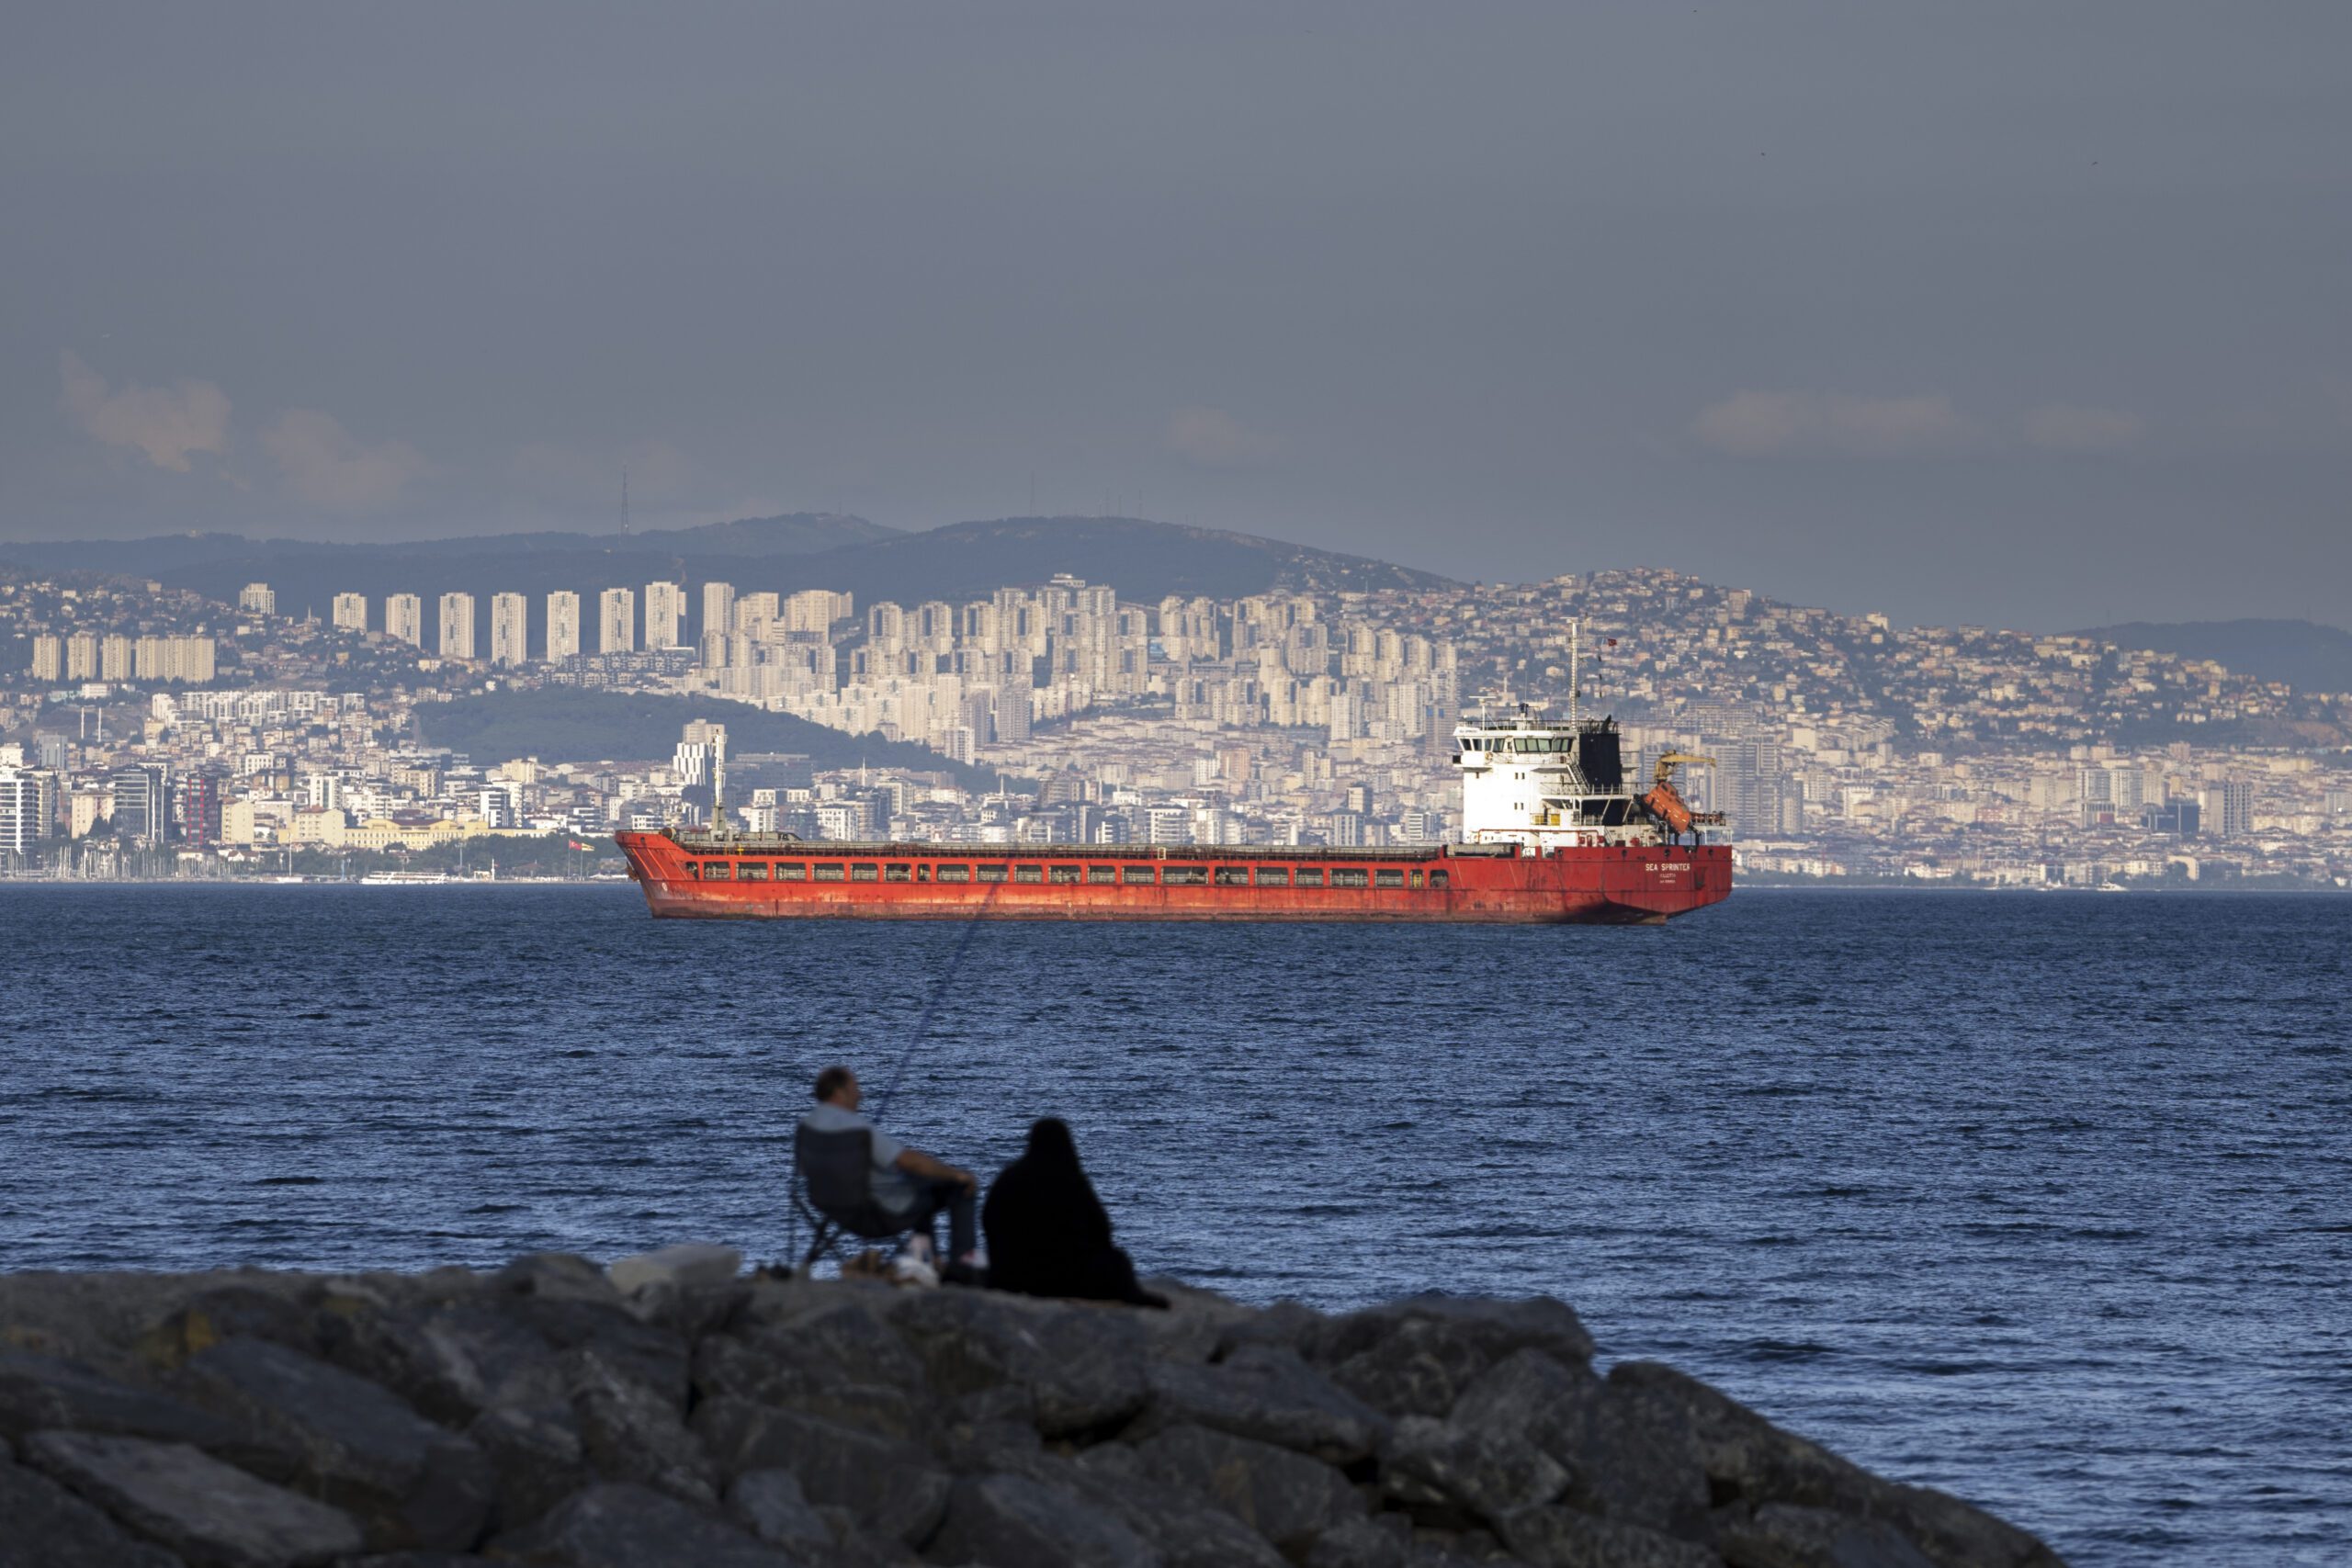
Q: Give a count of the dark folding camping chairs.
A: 1